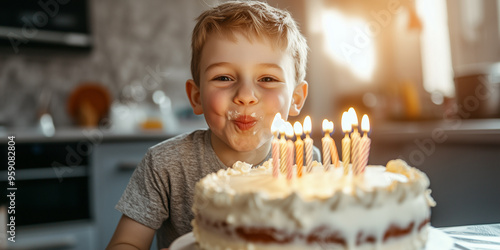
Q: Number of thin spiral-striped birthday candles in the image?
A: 10